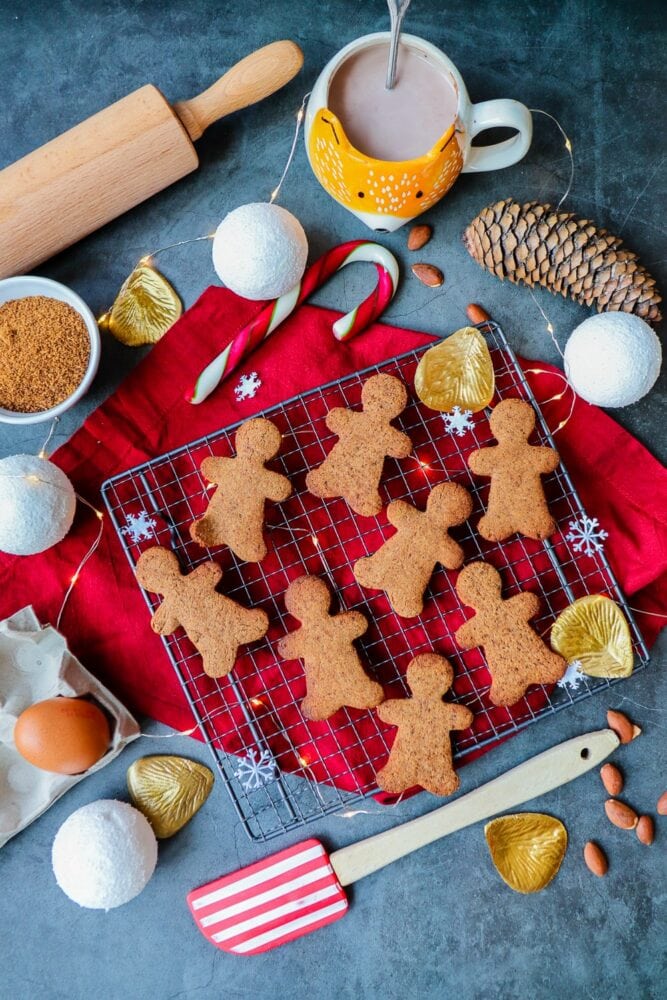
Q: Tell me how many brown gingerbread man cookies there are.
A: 8